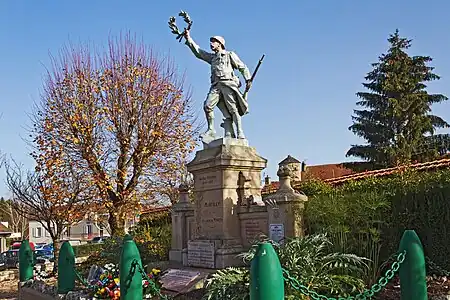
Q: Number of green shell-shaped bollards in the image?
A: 5